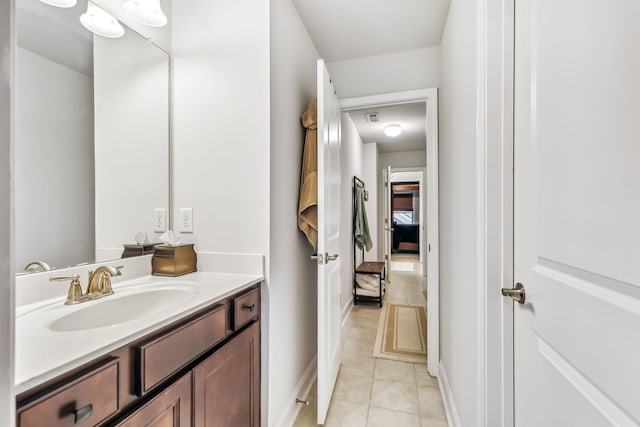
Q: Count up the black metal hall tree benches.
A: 1